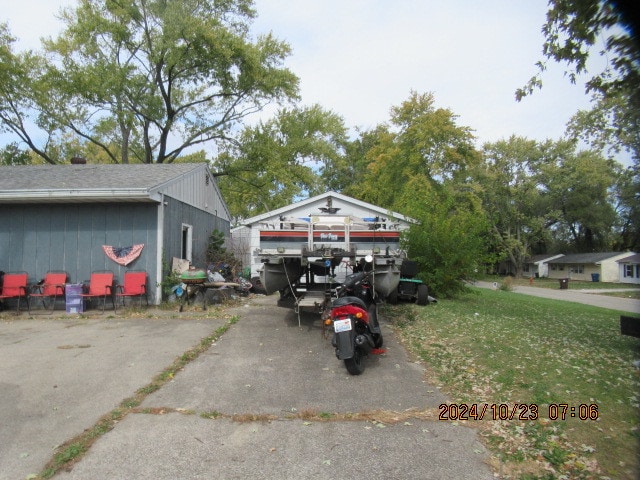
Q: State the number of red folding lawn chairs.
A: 4